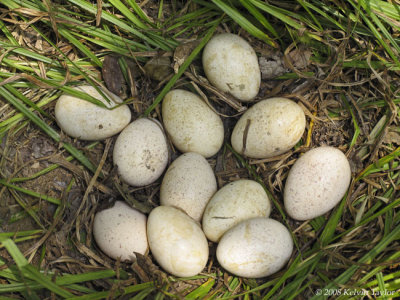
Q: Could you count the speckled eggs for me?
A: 11